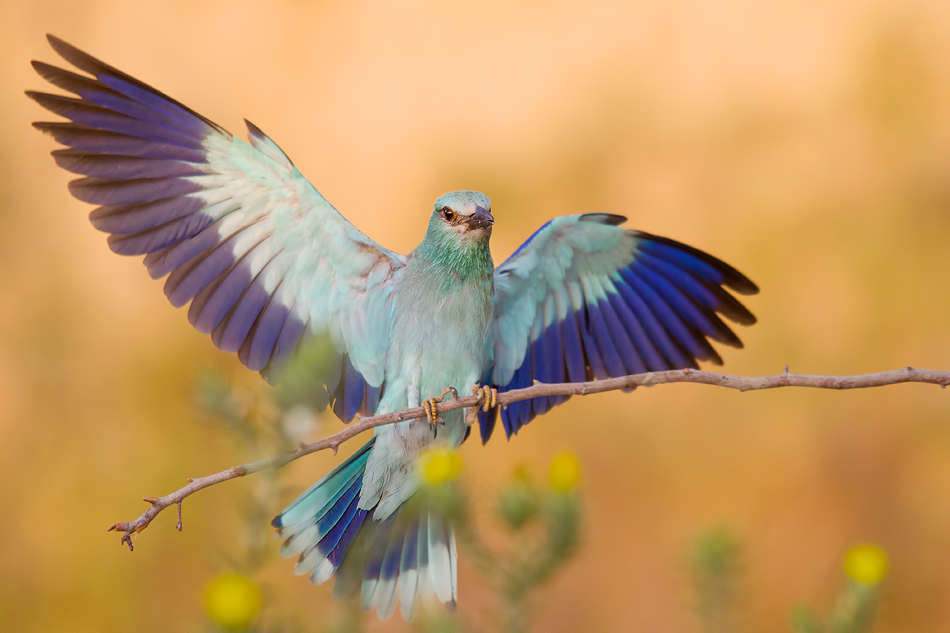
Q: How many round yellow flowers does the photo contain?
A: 4